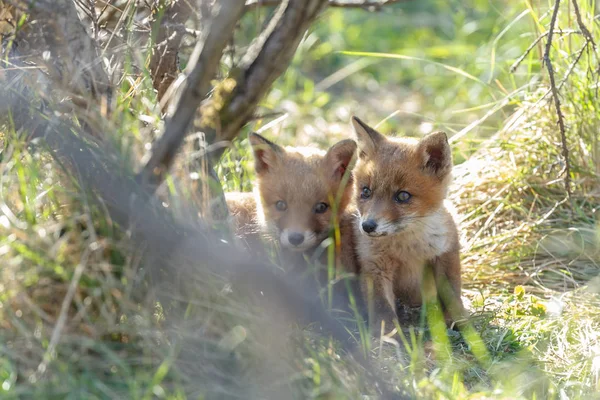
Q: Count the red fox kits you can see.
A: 2